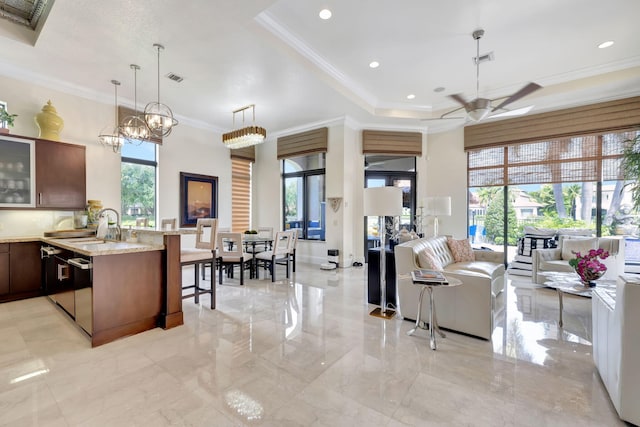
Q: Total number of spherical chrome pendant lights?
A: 3